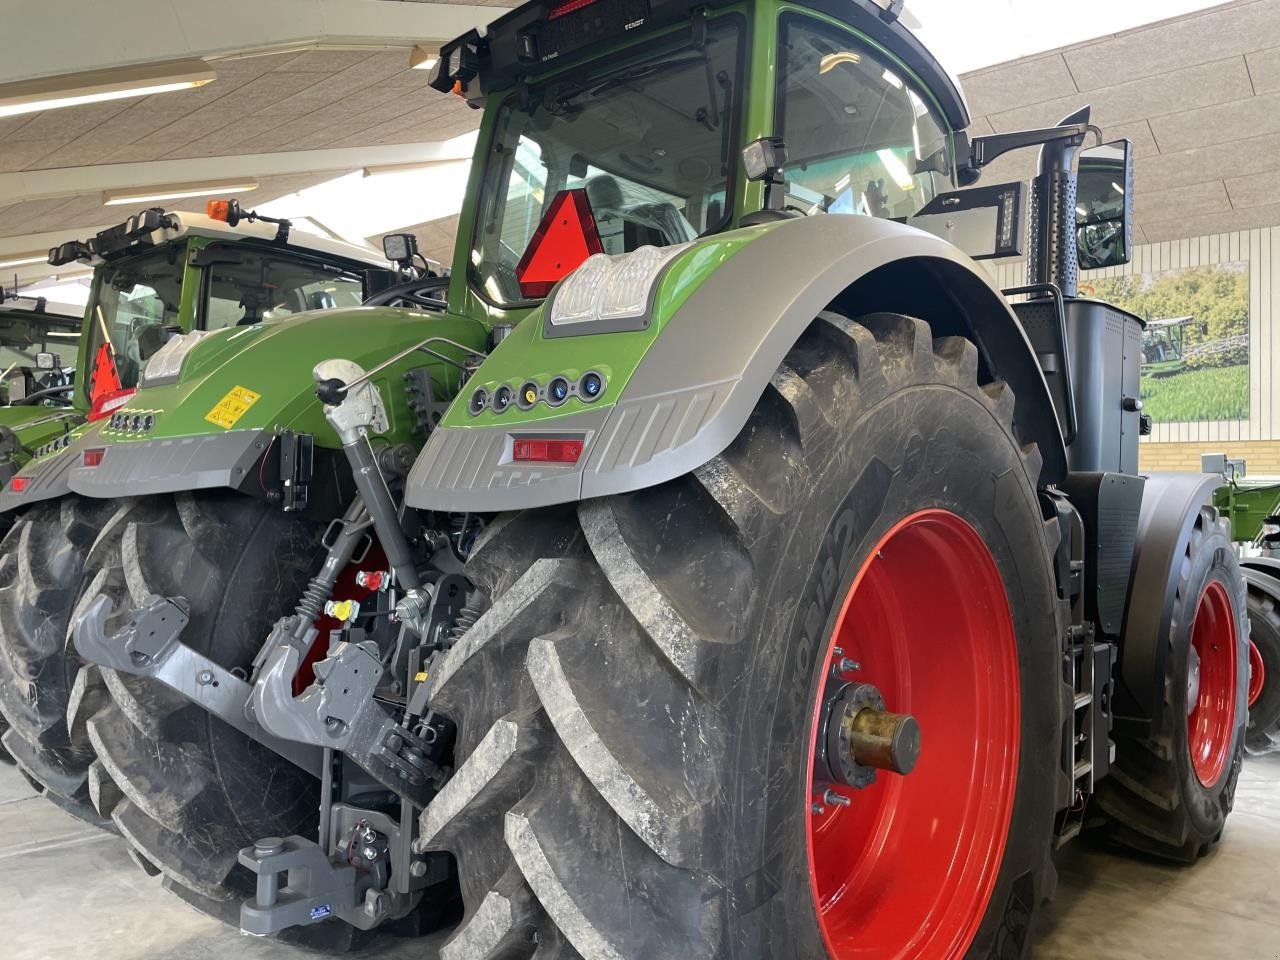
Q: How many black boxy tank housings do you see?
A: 1